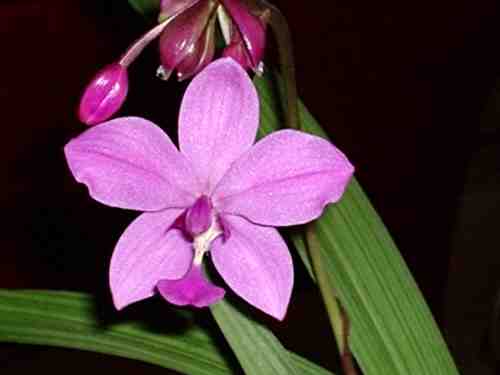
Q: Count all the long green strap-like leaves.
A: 3